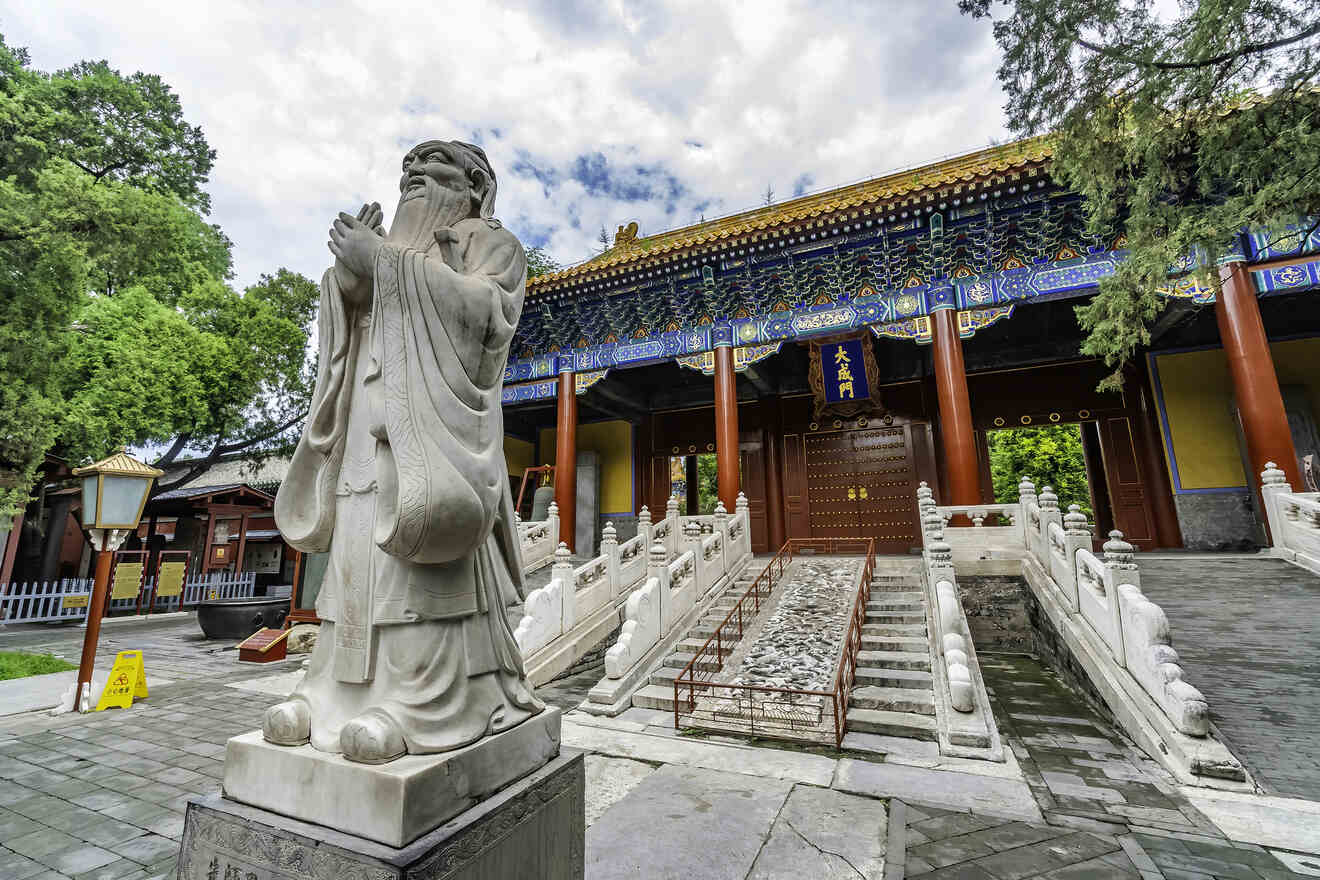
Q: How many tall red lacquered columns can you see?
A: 4